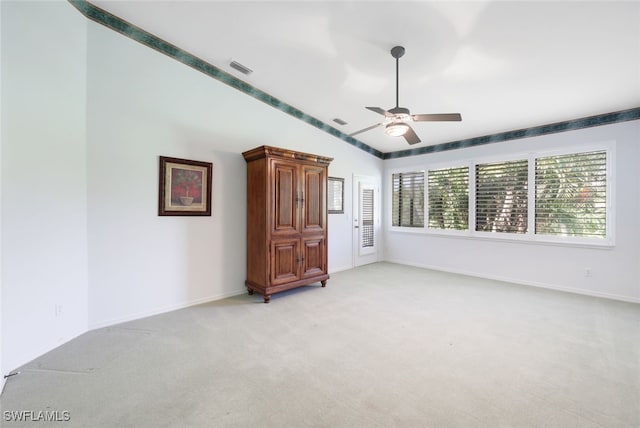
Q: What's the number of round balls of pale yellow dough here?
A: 0